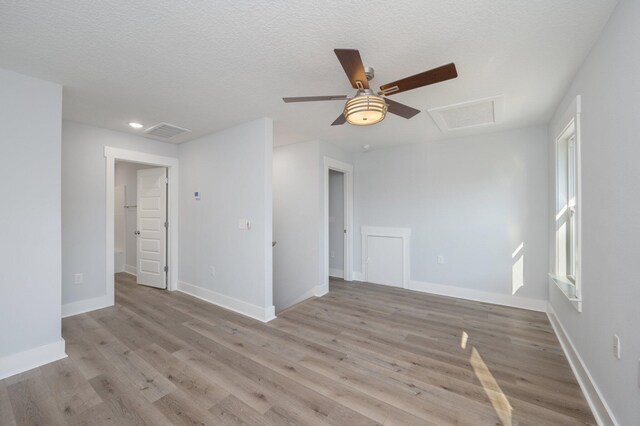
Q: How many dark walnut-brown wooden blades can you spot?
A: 5